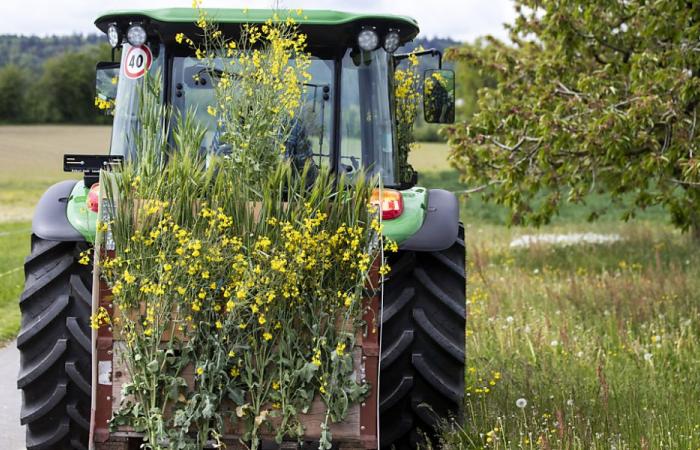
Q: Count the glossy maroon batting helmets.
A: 0